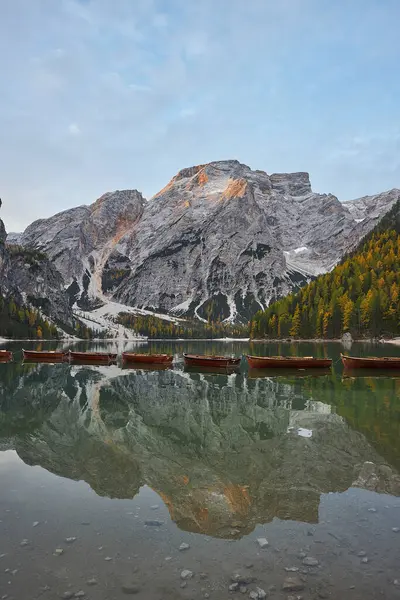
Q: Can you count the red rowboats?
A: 7